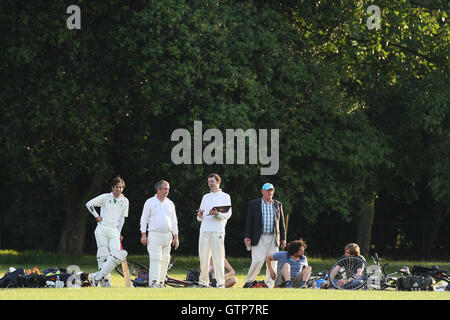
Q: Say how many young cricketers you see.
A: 2